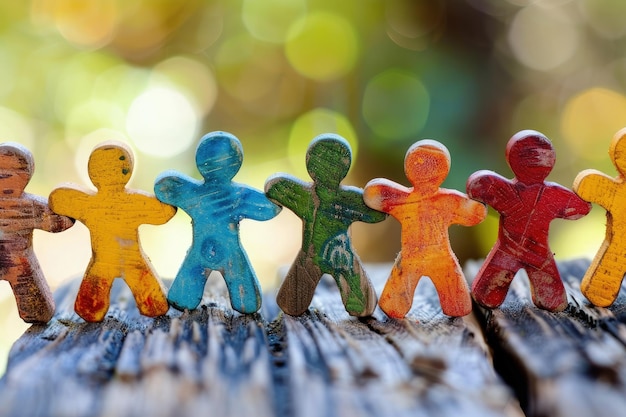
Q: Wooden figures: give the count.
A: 7